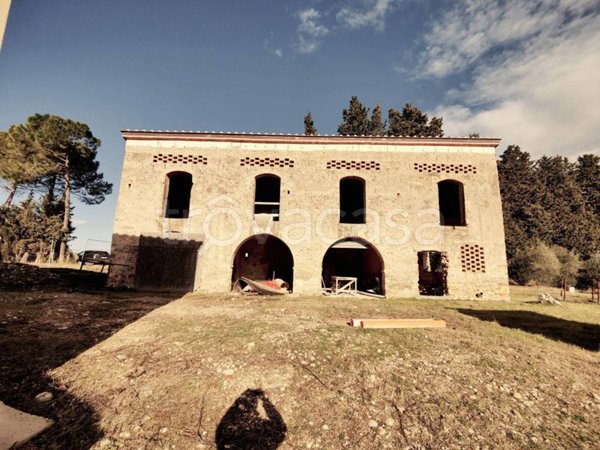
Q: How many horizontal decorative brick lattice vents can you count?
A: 4